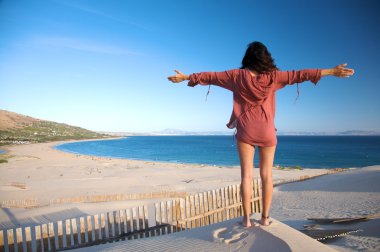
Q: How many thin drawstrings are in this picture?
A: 2